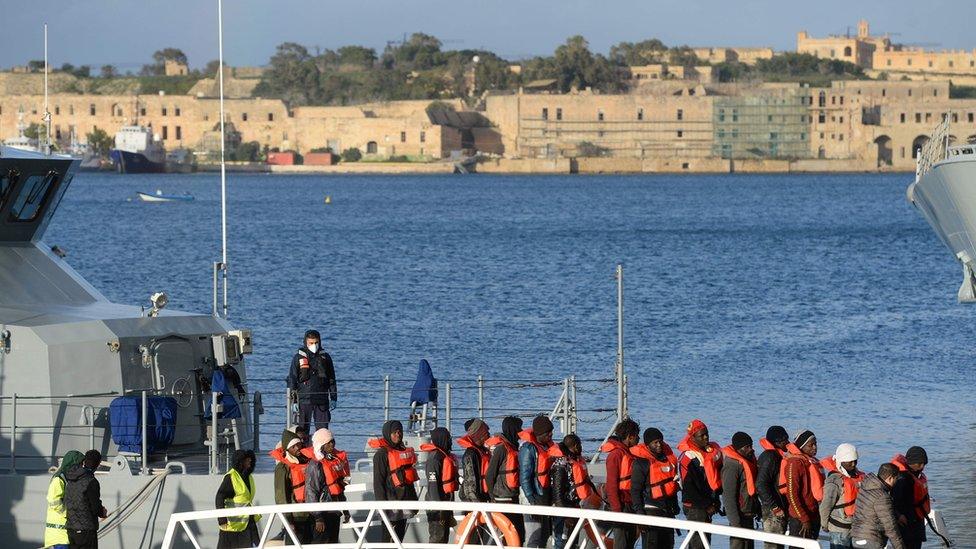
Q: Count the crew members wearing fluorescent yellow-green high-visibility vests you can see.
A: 2